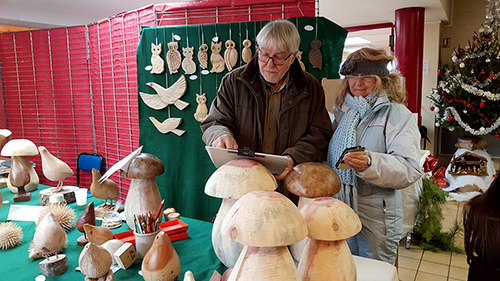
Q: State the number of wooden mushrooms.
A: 6